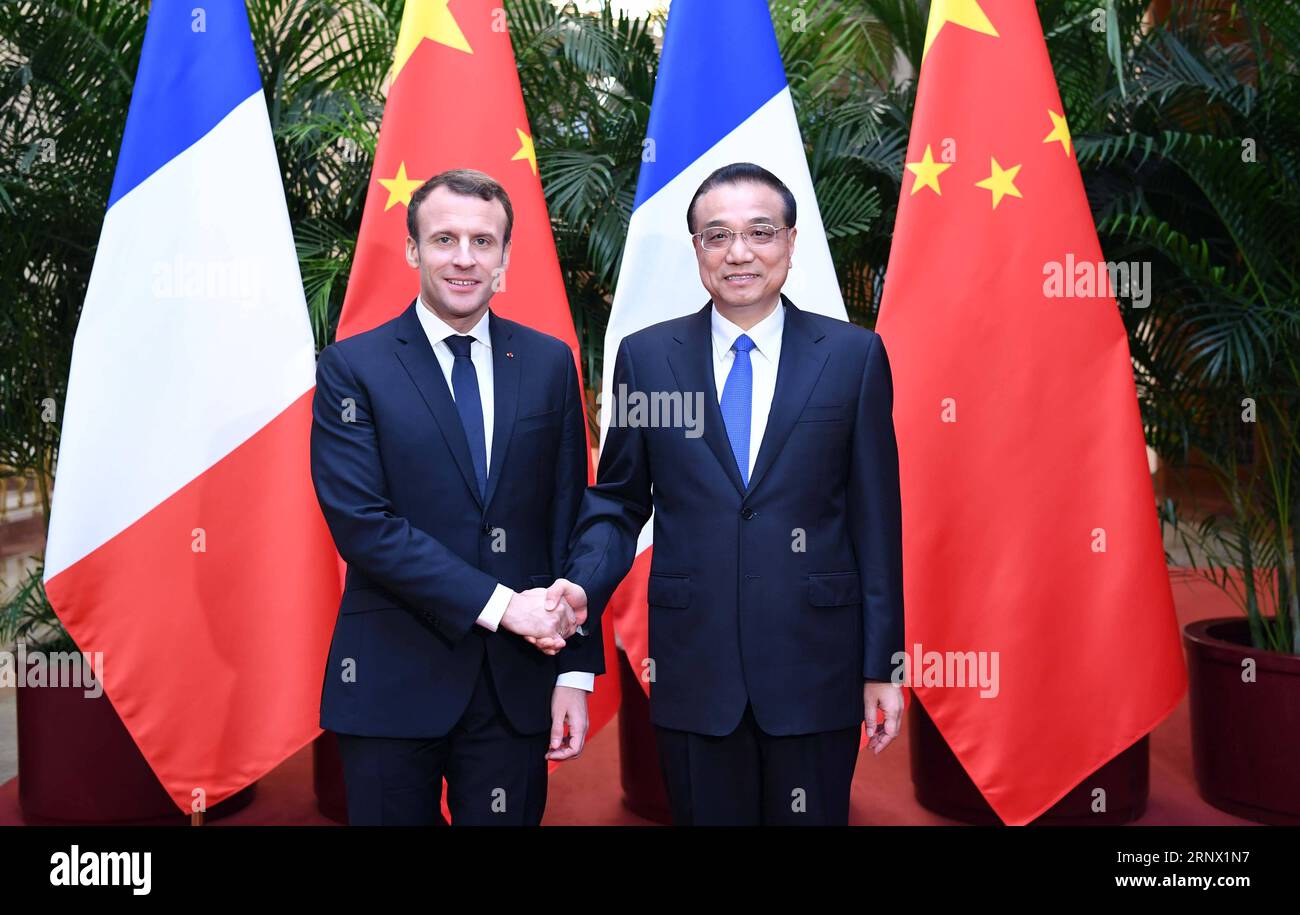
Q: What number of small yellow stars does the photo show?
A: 5